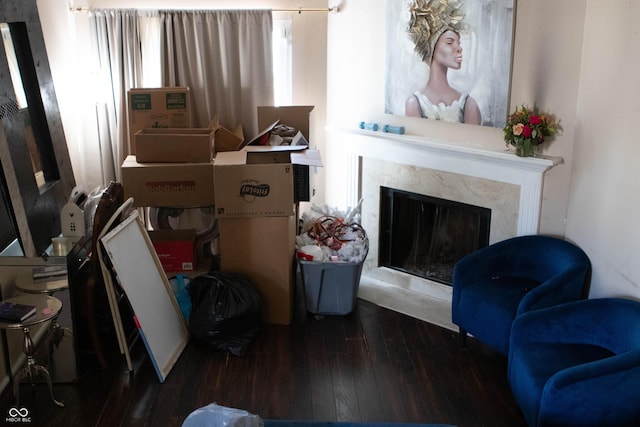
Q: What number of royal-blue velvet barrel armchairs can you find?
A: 2